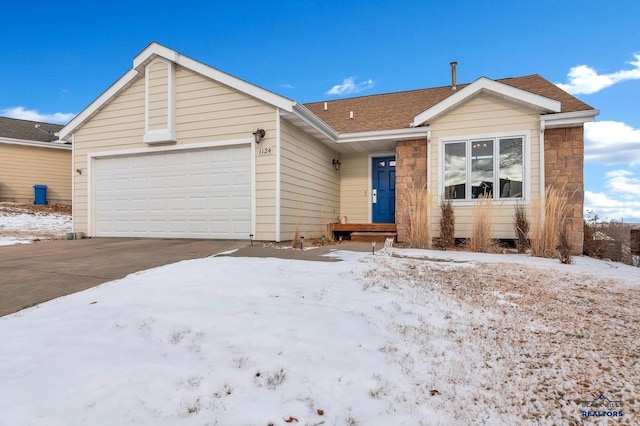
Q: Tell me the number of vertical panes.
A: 3